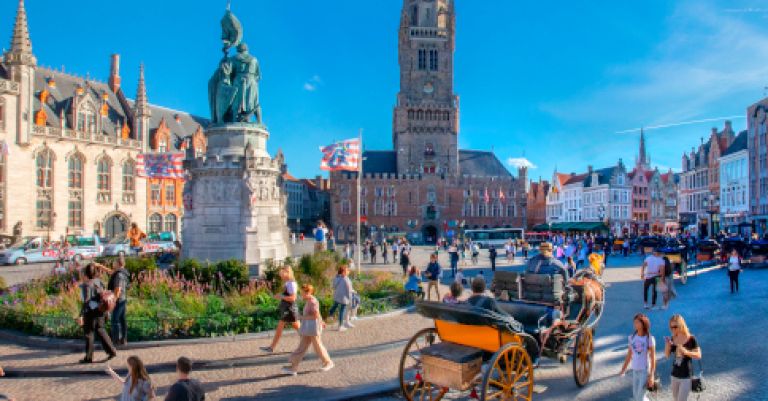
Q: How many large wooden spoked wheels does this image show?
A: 3